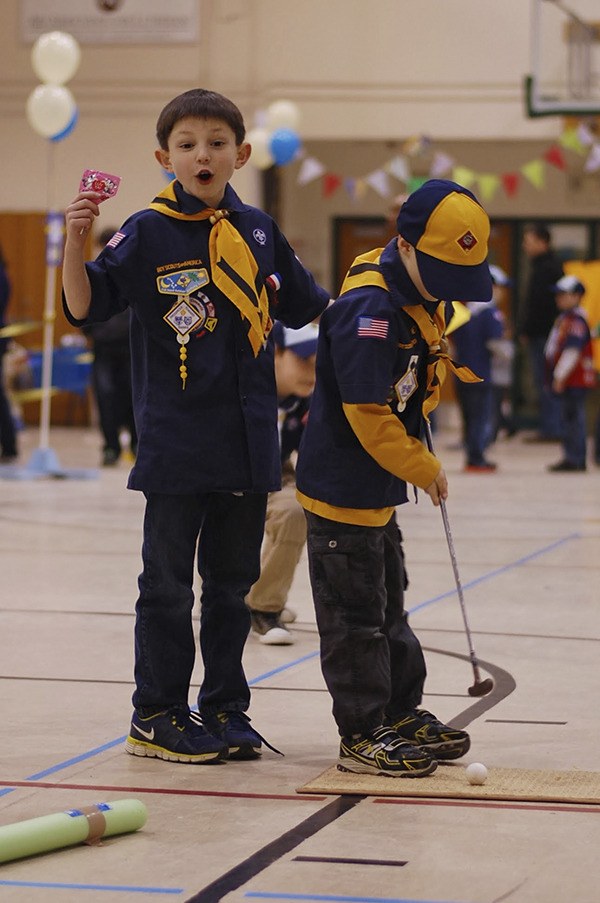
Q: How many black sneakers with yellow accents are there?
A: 2